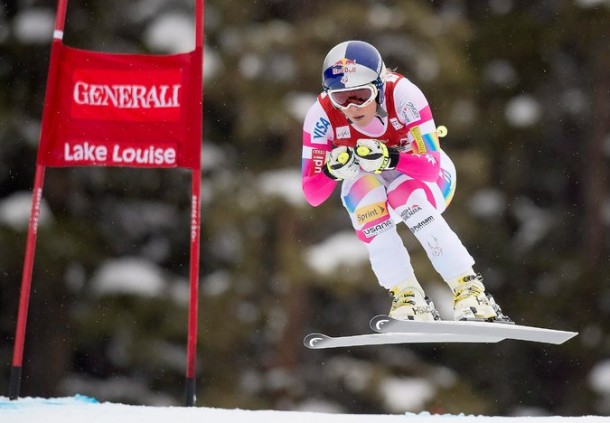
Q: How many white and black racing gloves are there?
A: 2